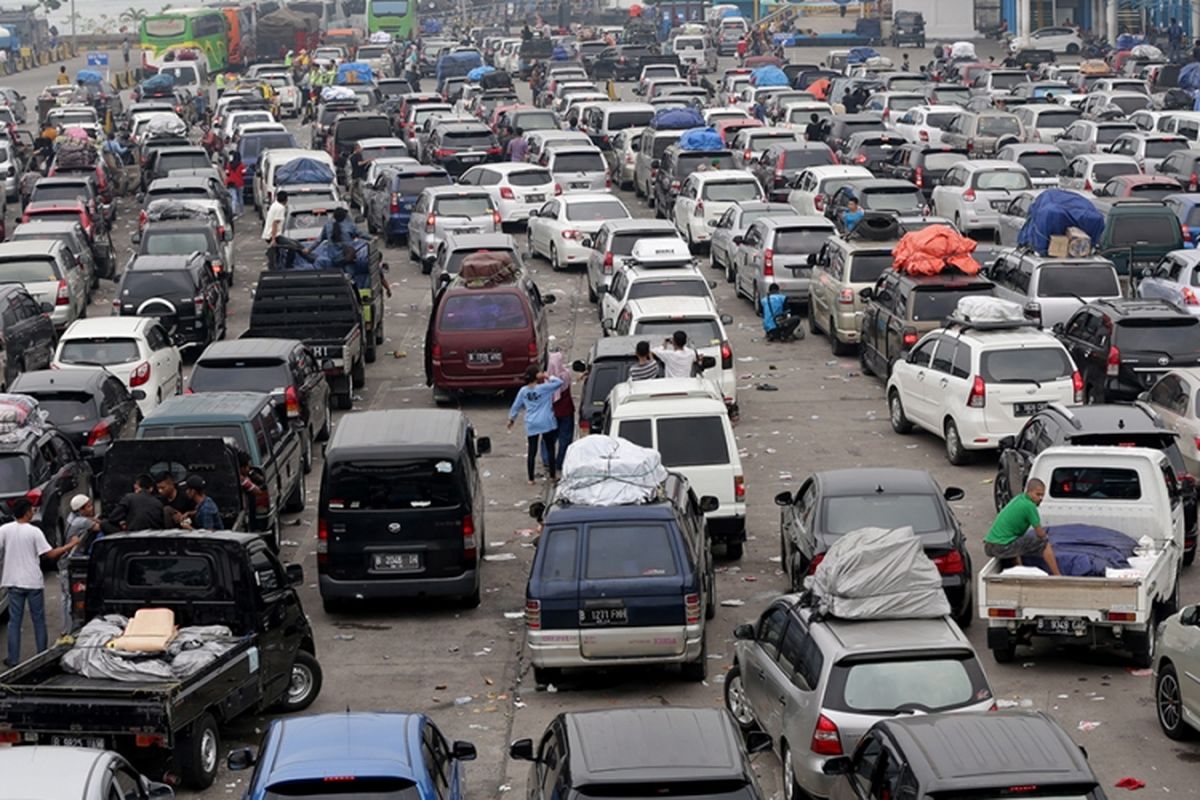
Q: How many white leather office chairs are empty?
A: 0